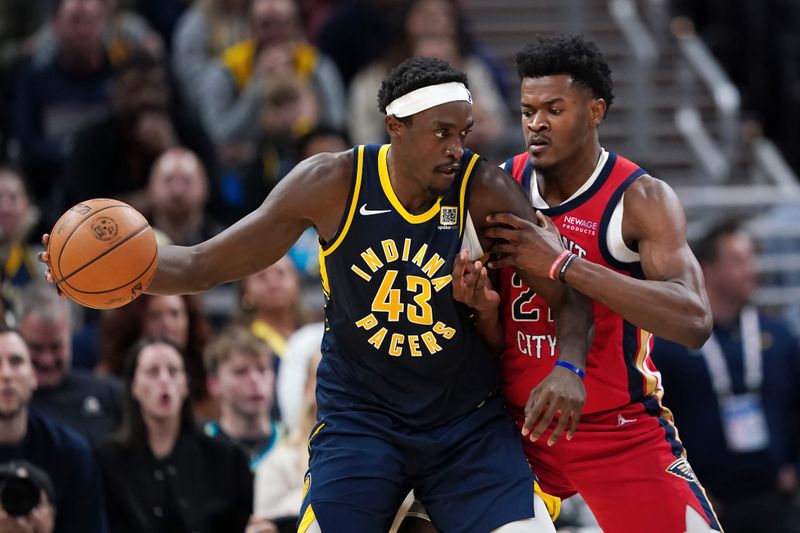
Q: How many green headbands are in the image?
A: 0